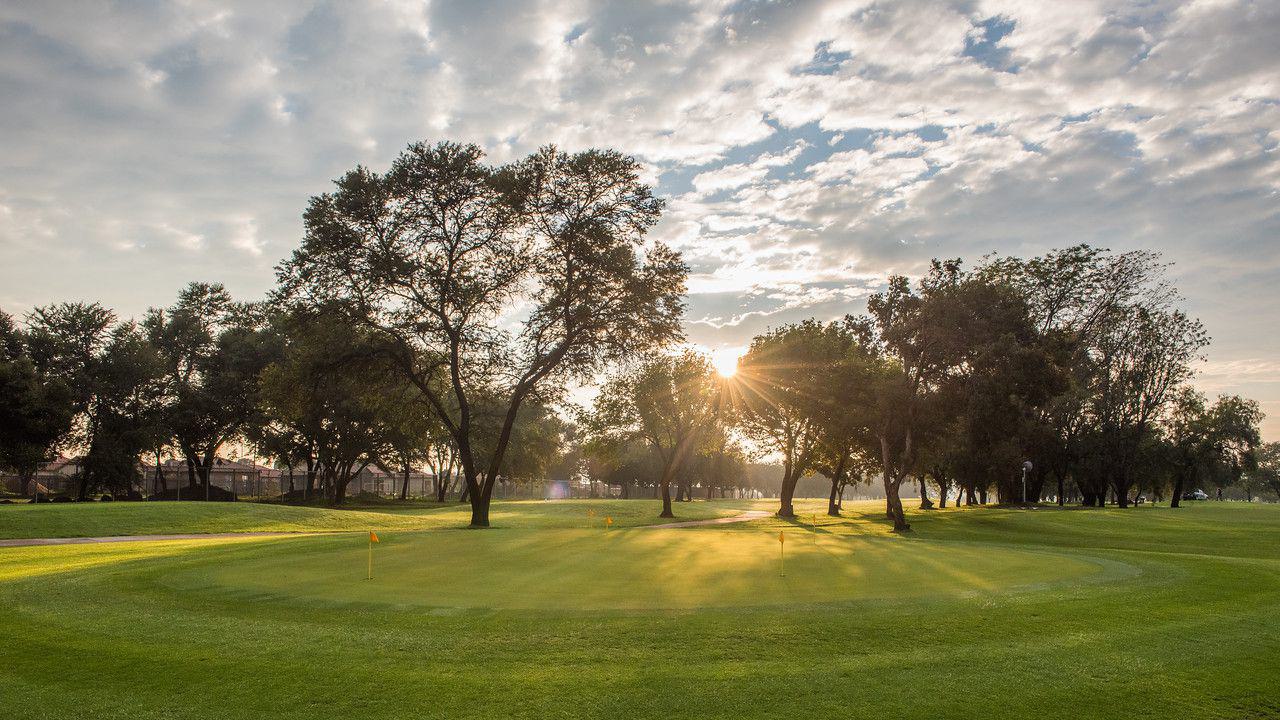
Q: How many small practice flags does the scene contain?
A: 5